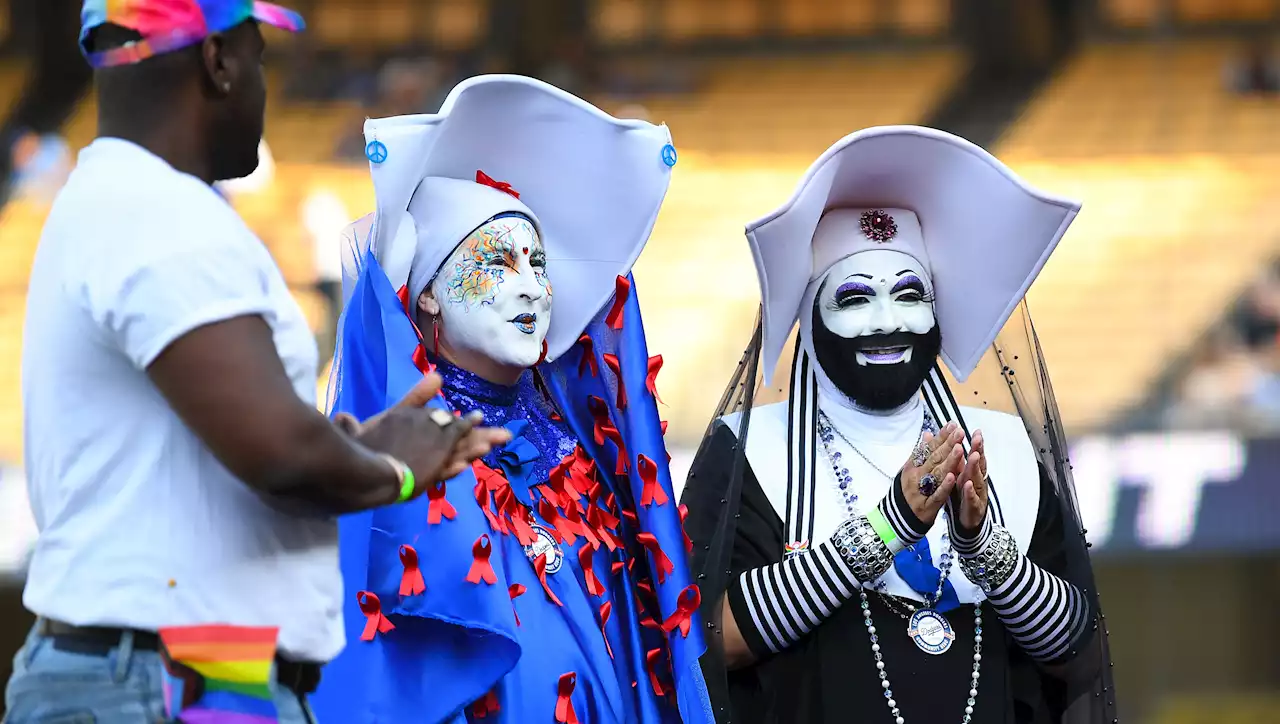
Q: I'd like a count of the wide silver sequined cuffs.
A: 2